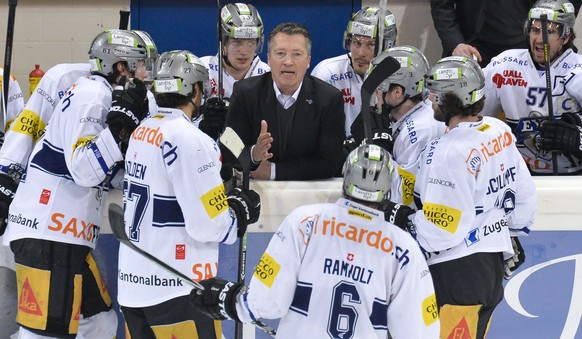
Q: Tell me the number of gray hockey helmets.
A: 9